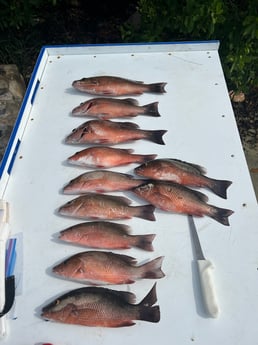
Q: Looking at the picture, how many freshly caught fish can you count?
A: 11